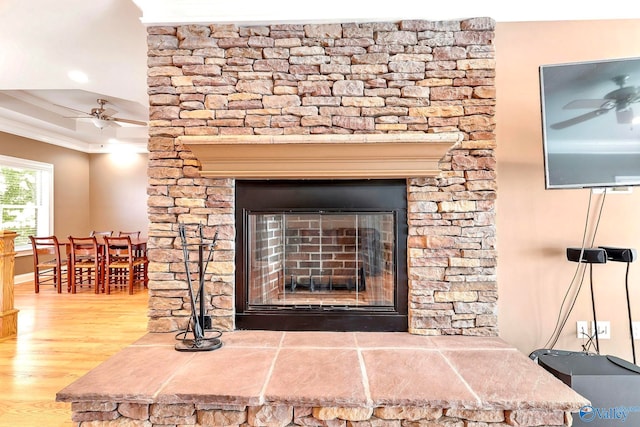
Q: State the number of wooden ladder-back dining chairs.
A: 5